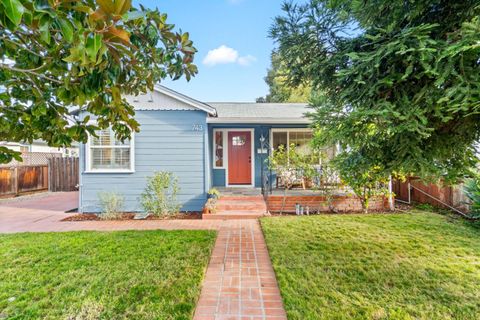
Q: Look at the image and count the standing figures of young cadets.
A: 0